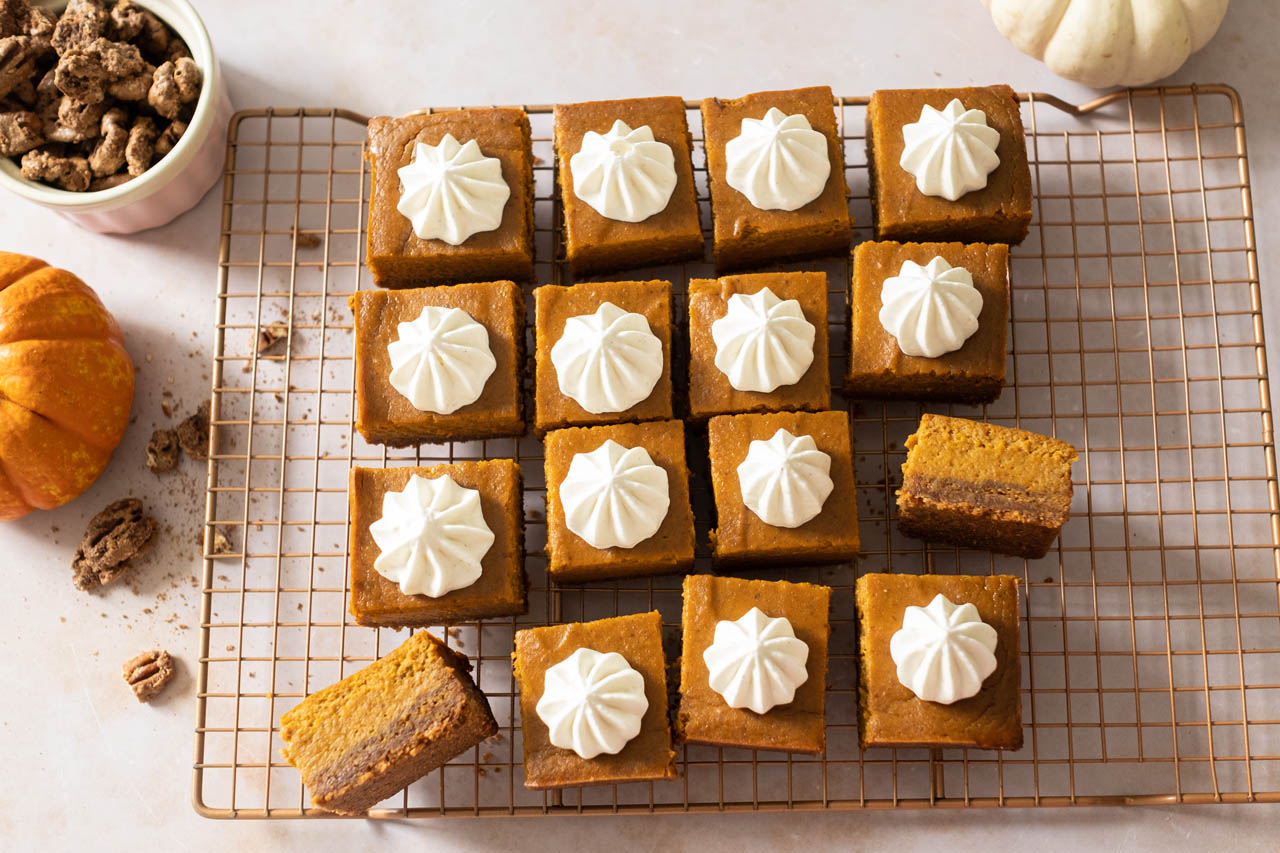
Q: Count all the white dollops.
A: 14